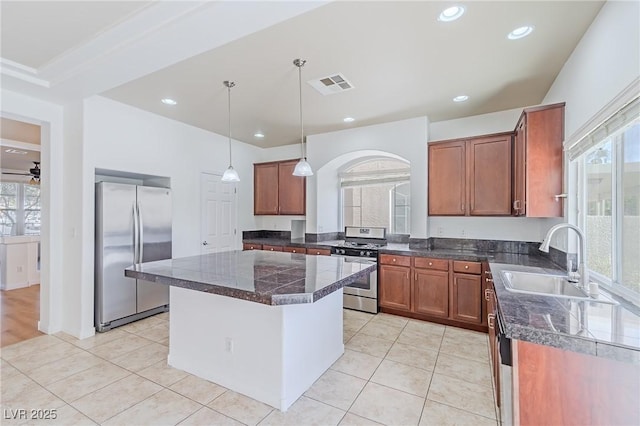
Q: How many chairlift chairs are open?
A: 0